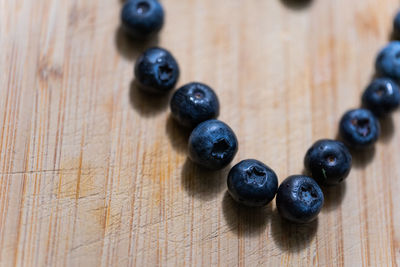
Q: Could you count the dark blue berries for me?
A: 11